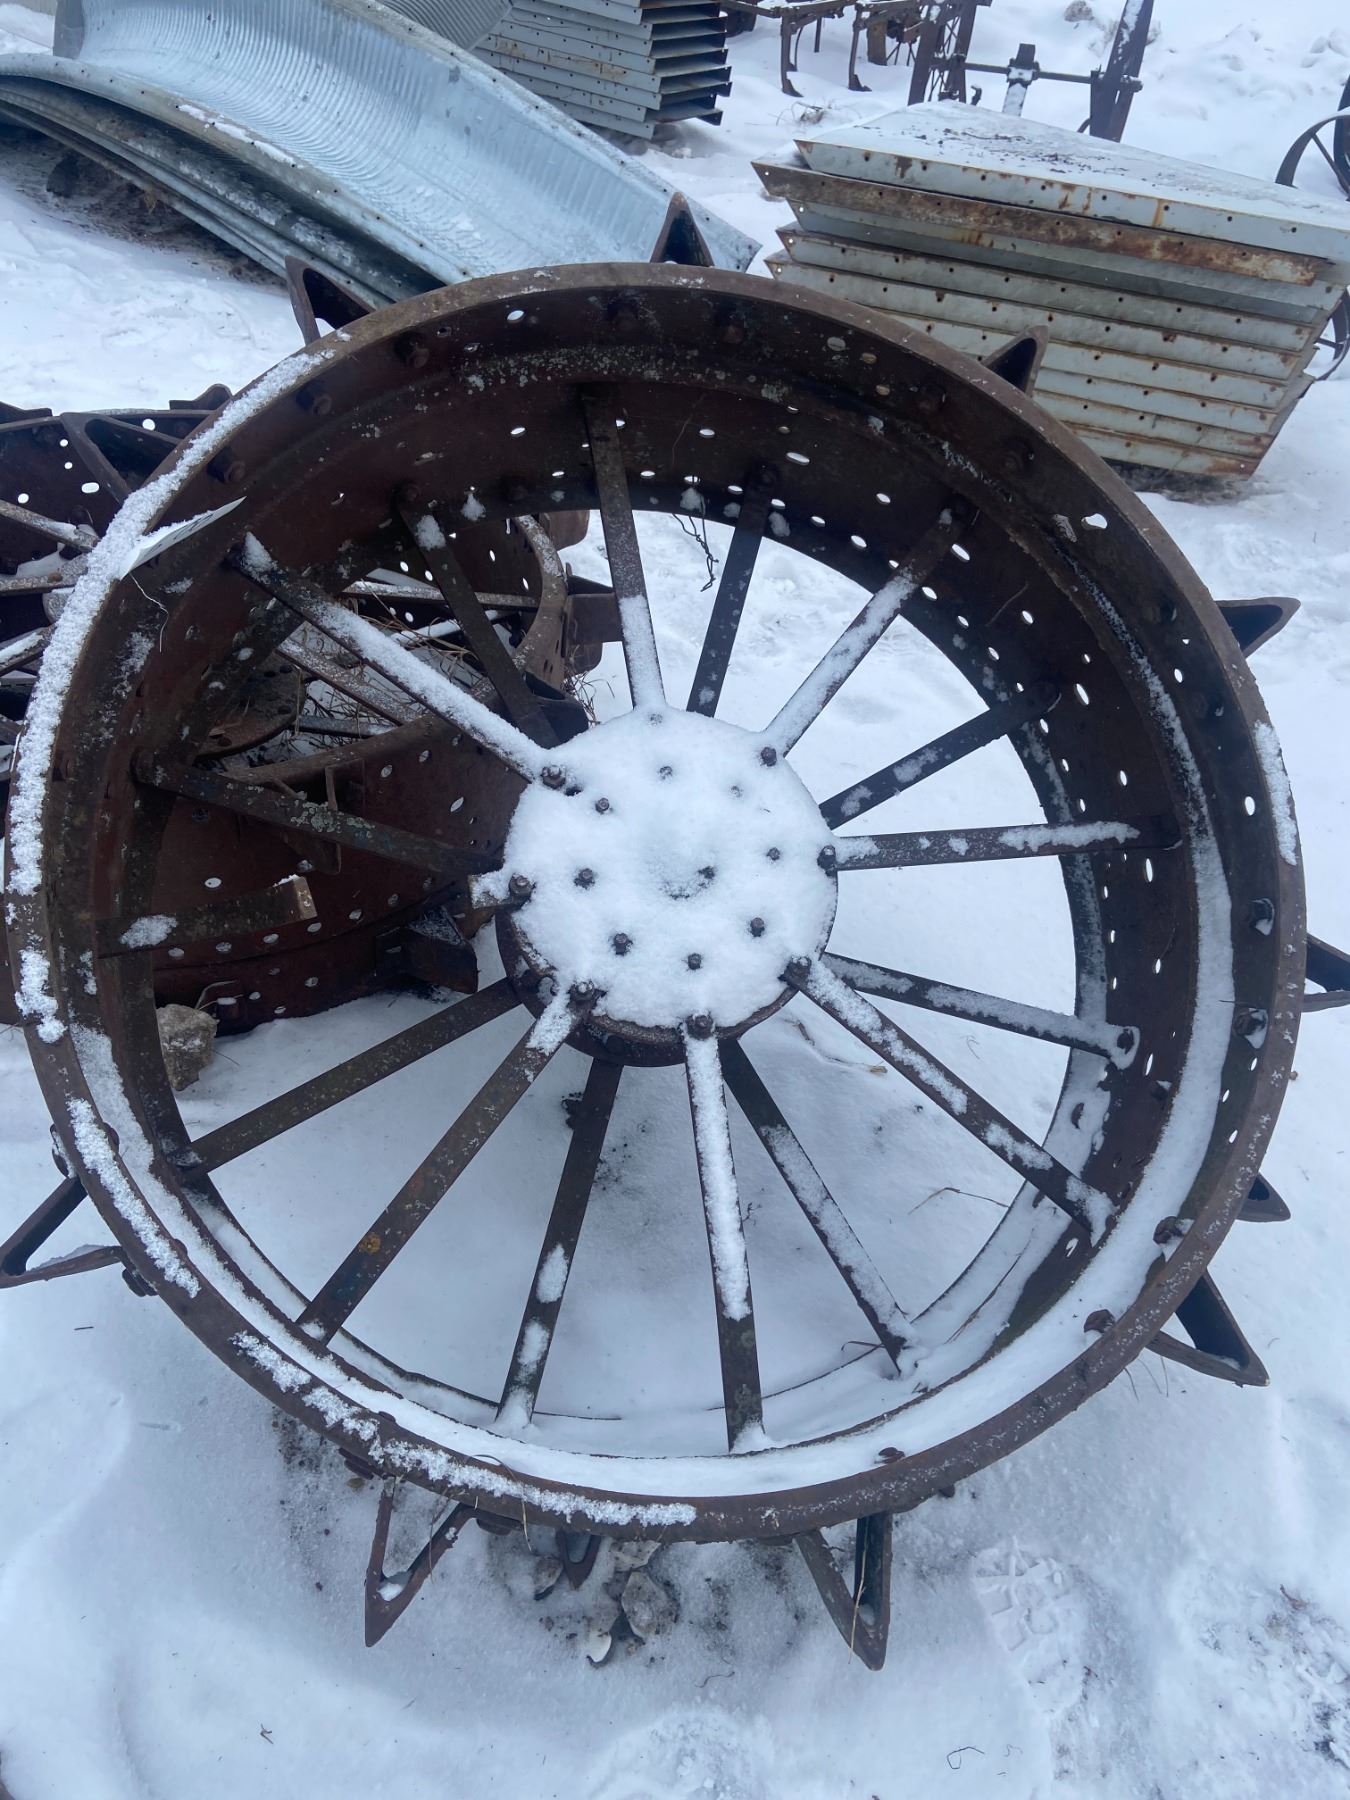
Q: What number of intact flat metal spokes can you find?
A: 15